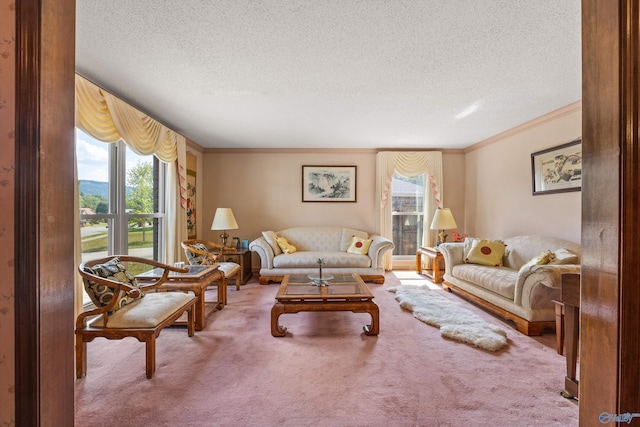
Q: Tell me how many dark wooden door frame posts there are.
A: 2